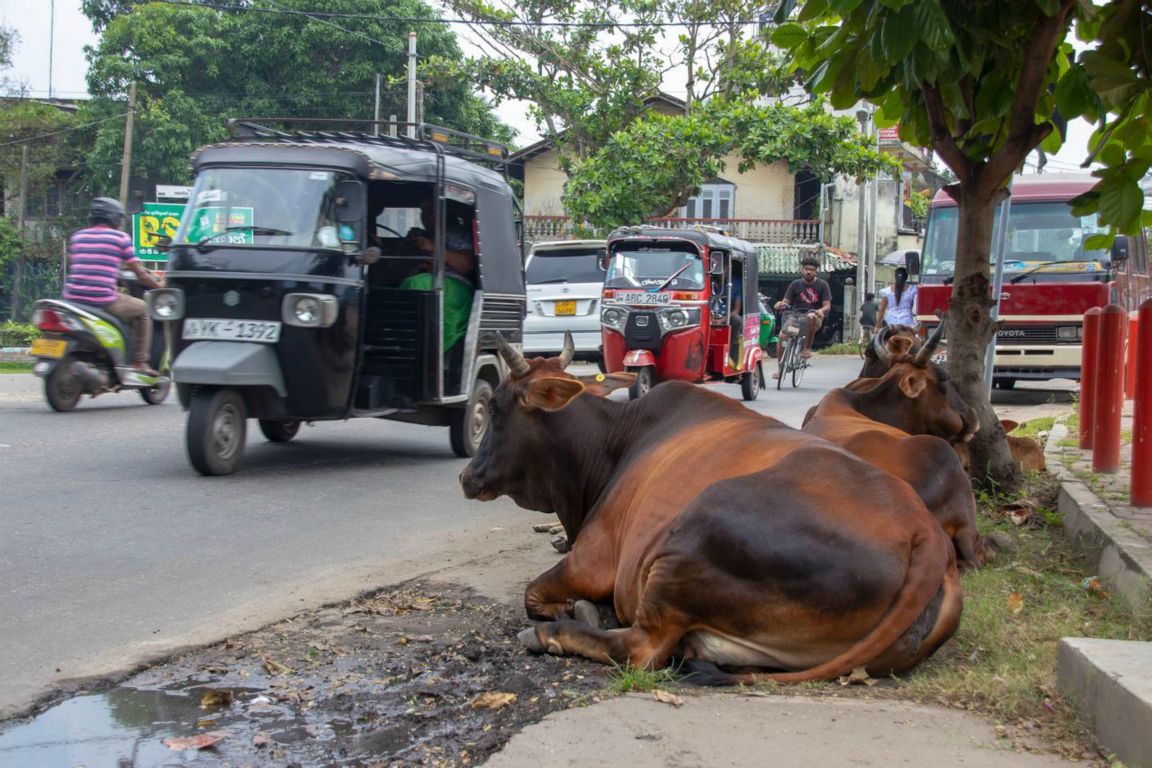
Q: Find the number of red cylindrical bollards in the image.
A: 4